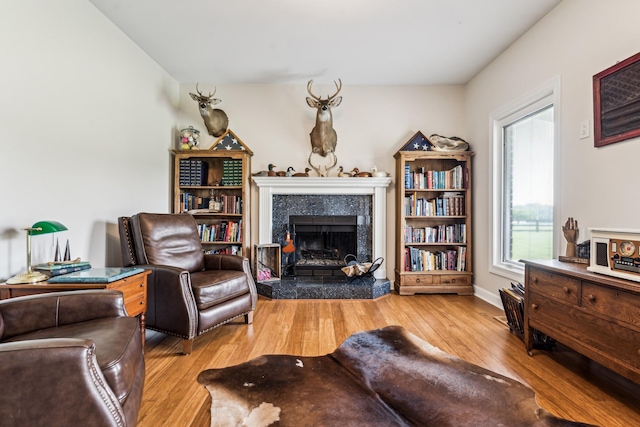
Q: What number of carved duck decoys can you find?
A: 6